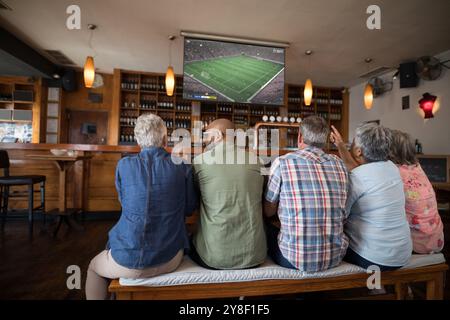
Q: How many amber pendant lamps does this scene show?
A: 4